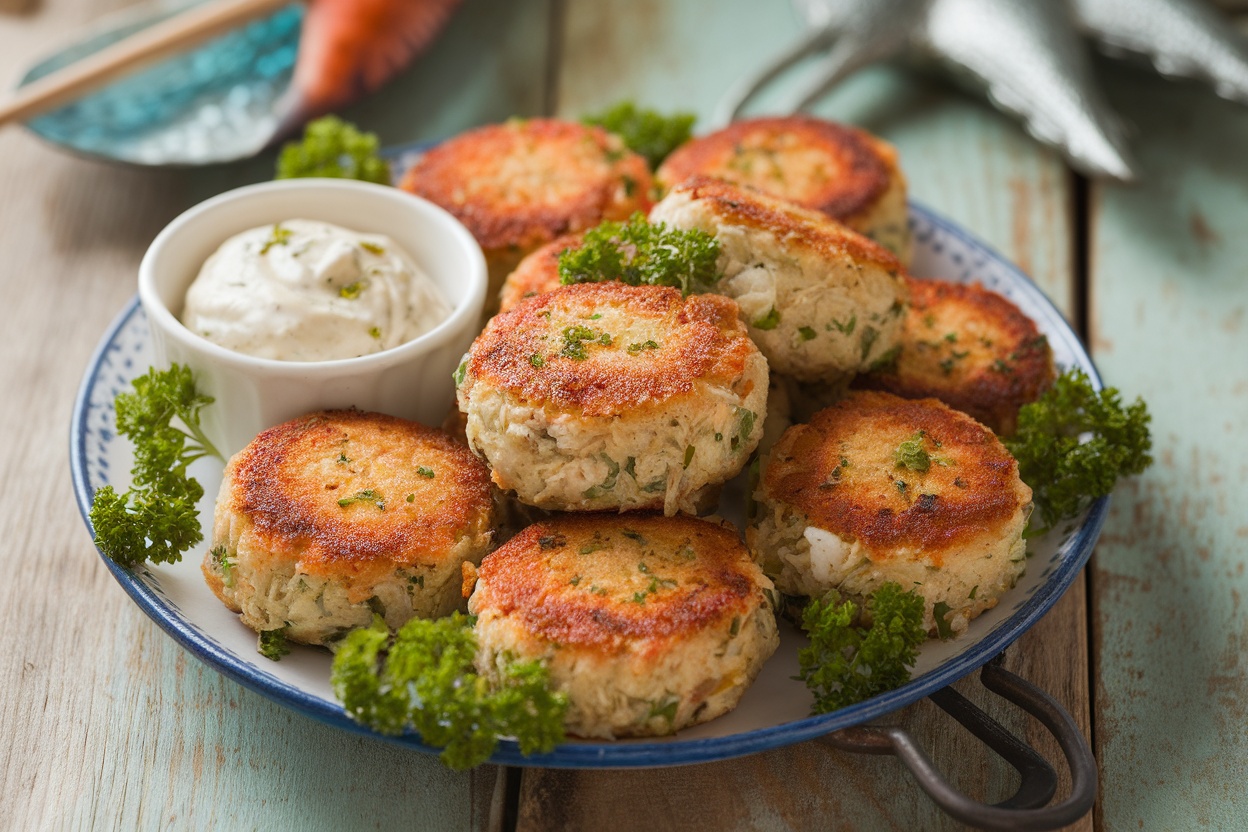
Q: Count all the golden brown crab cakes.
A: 9